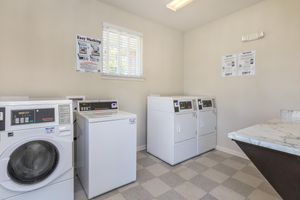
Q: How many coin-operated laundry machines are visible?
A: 4